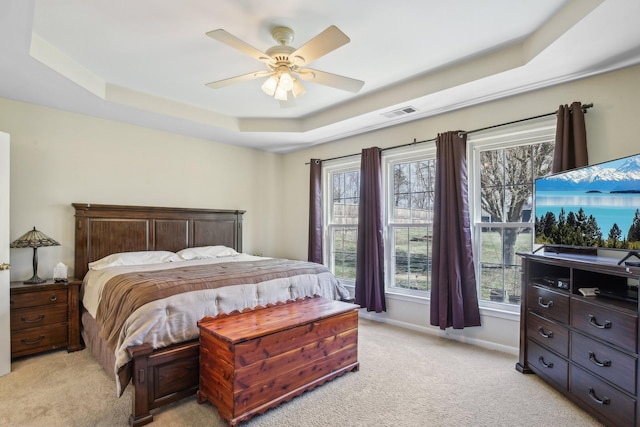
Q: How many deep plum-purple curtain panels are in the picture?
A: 4